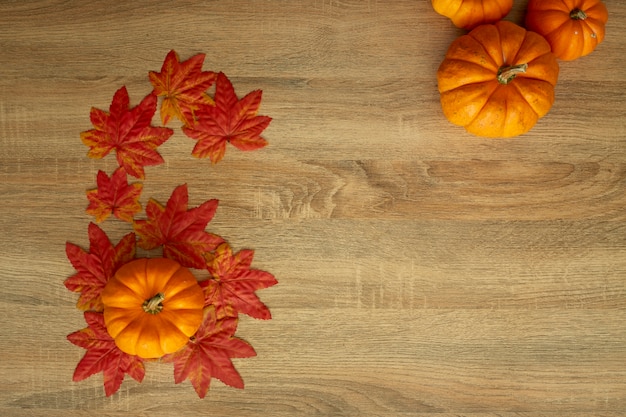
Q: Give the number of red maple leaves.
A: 9